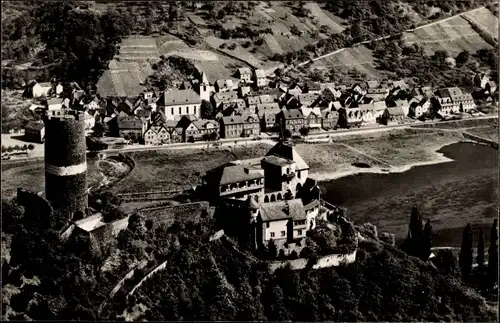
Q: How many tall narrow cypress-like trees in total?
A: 5